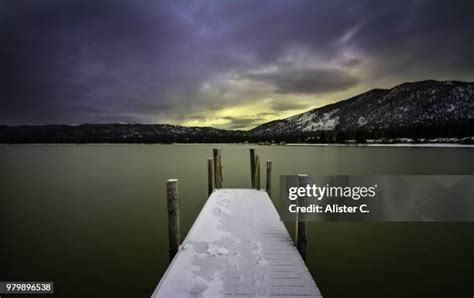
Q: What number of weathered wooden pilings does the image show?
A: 7